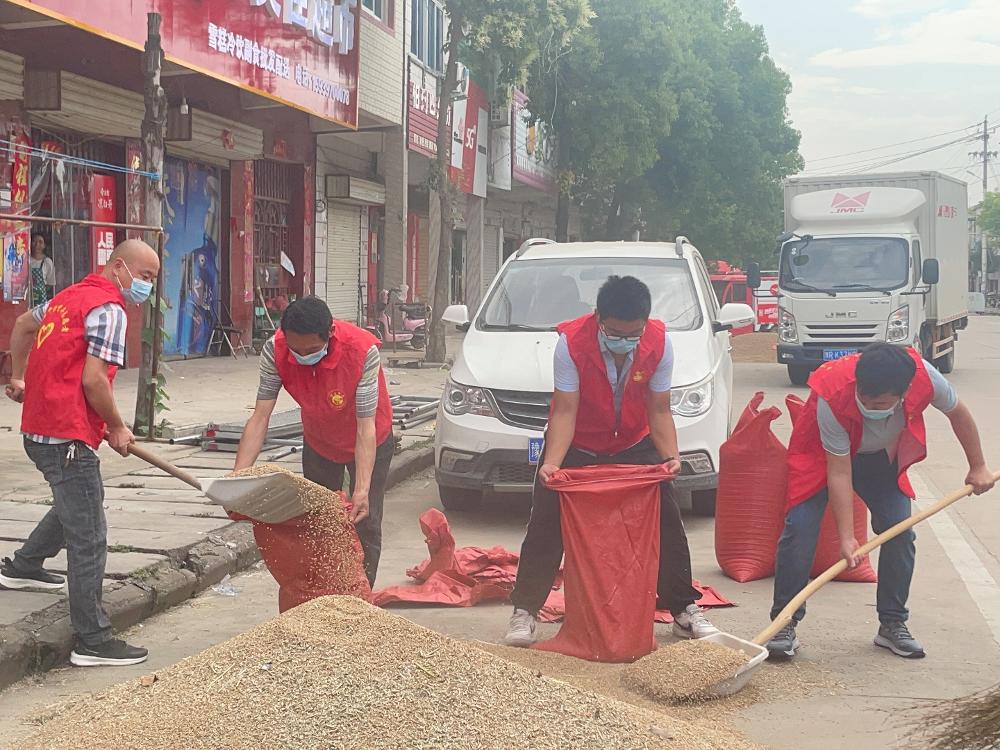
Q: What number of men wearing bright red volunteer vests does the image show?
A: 4